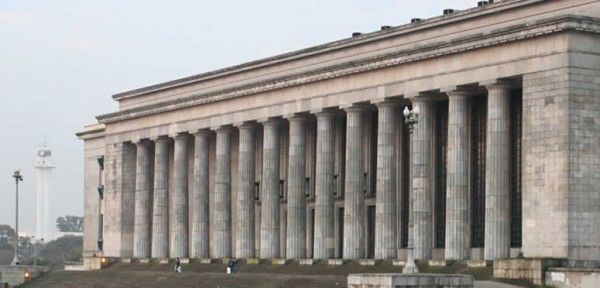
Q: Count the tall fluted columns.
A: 14